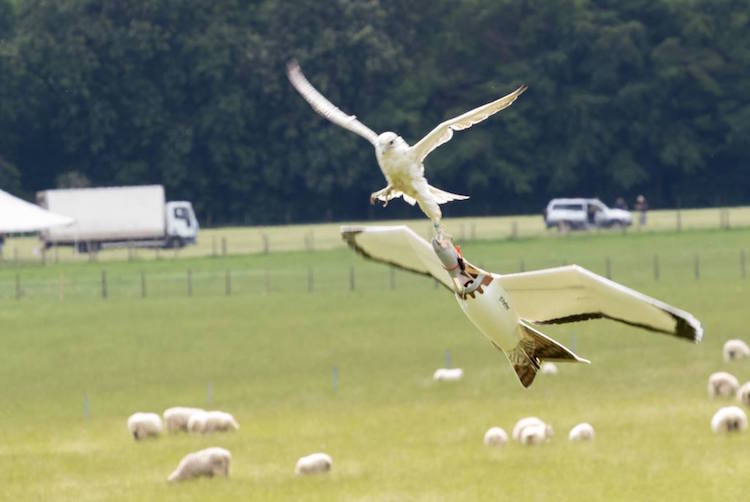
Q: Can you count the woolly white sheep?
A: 15